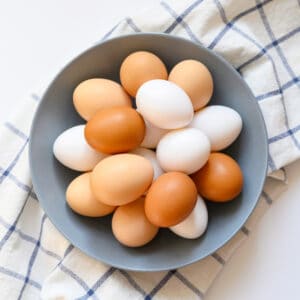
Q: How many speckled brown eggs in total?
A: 0